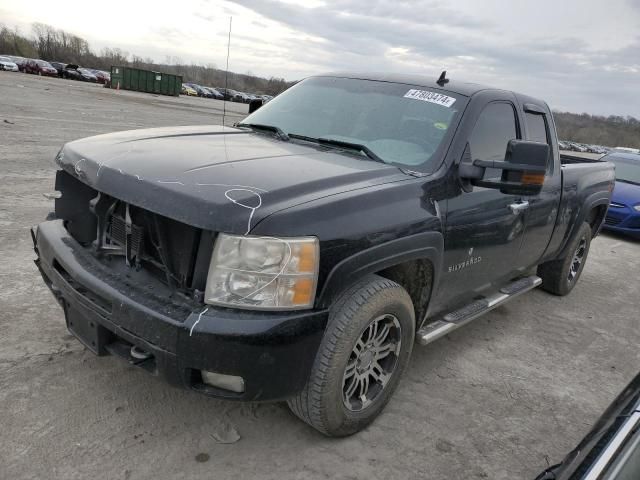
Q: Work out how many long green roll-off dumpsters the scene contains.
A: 1